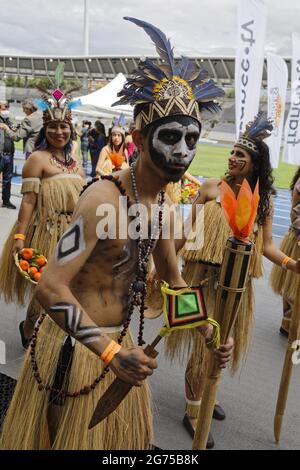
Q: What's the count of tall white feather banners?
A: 3